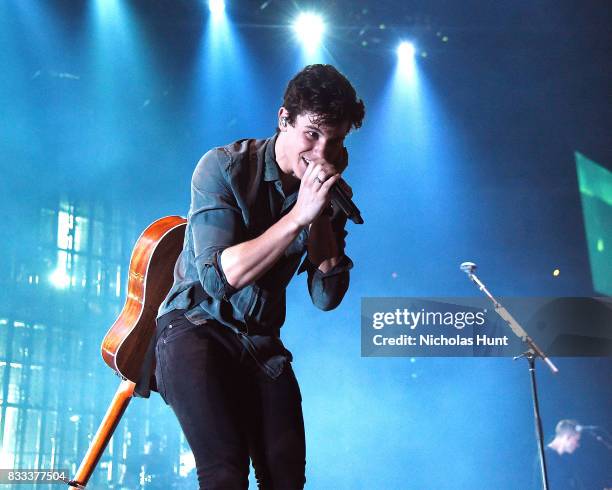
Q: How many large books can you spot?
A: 0